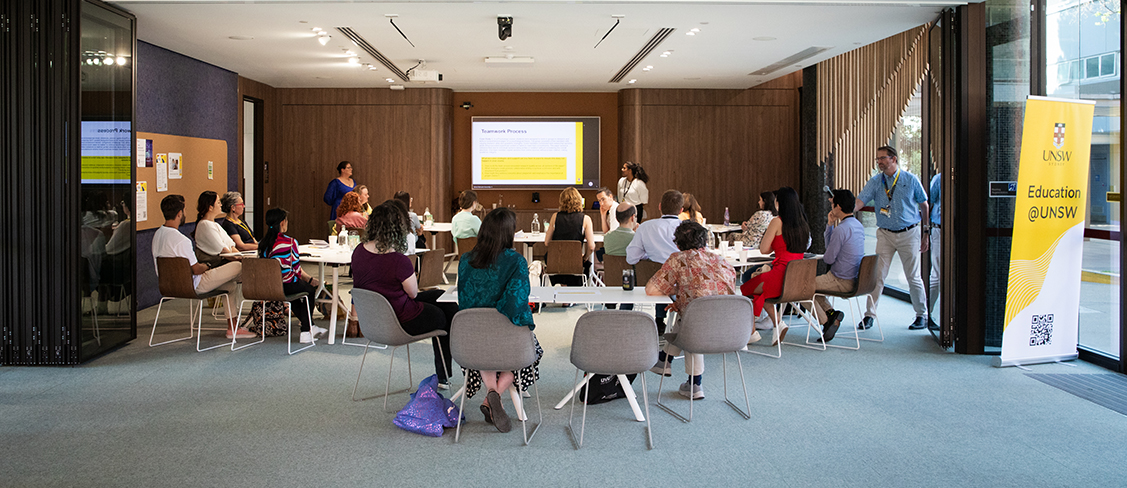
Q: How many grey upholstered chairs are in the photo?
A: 4